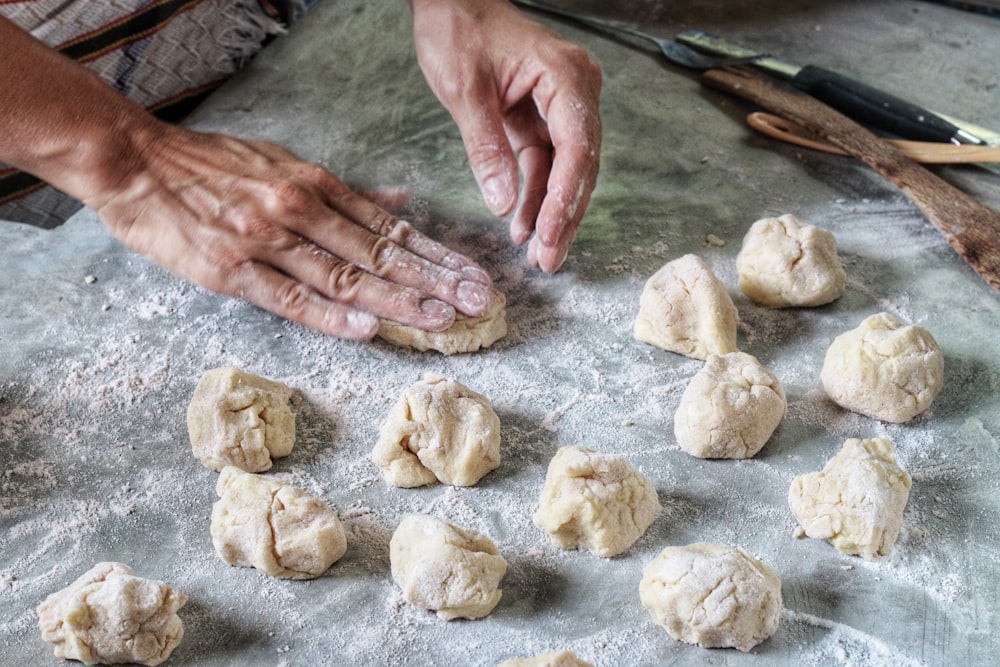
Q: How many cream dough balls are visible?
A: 13